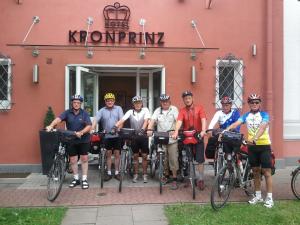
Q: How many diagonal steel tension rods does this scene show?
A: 4